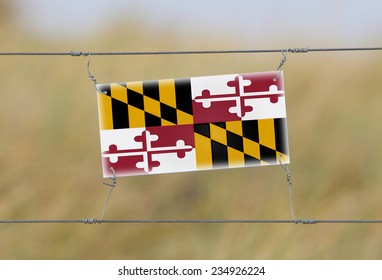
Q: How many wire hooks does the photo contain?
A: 4